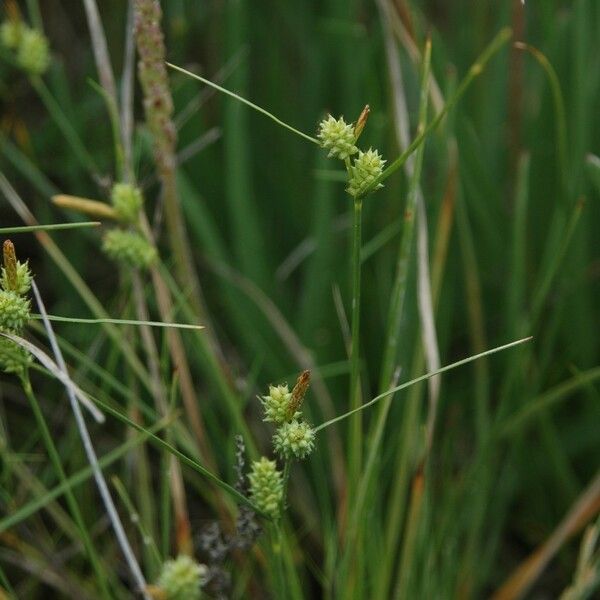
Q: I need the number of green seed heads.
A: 13